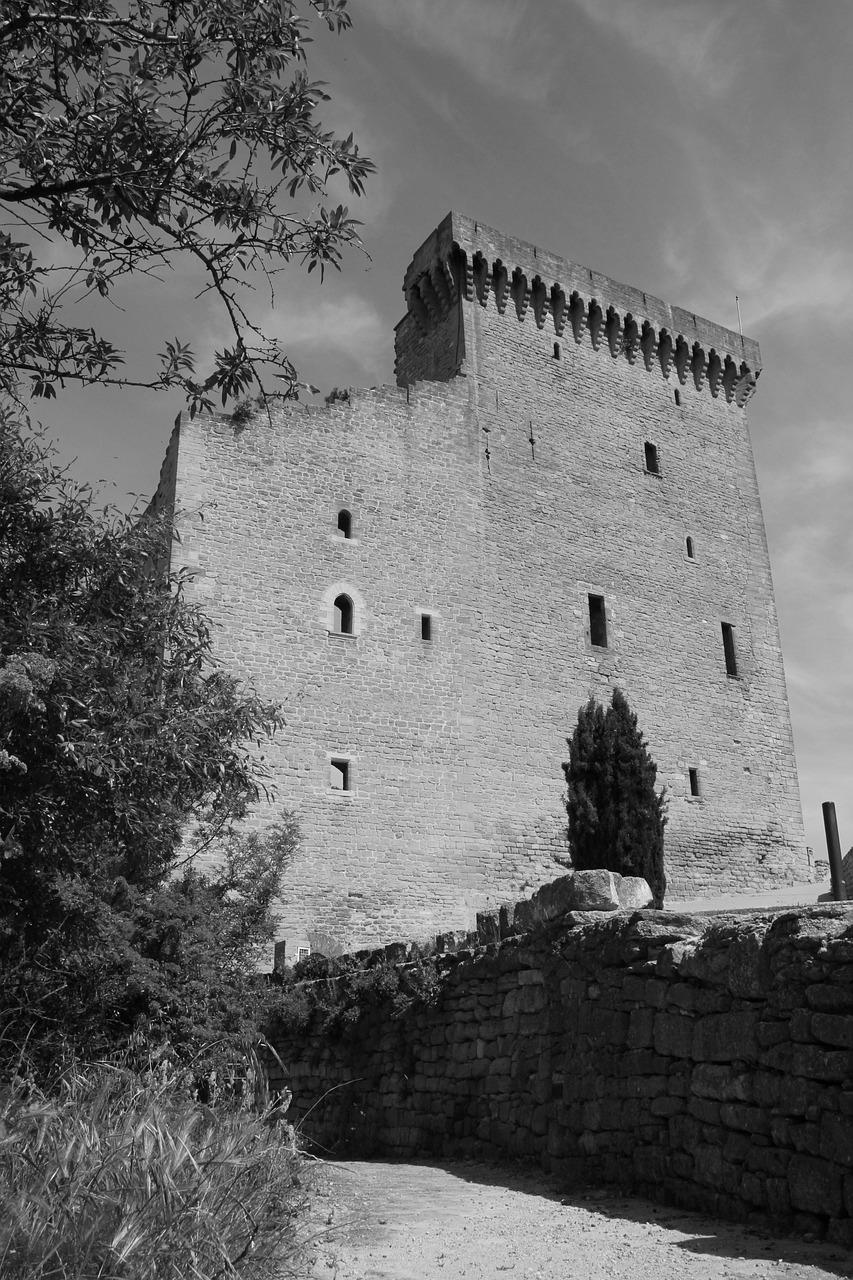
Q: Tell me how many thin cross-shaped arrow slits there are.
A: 2